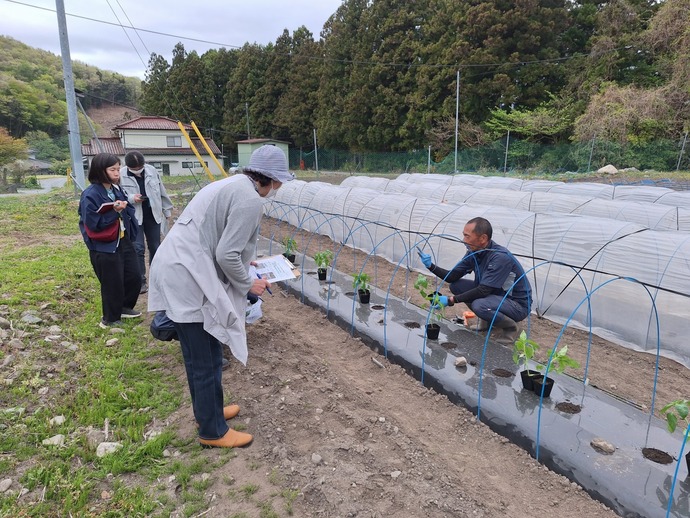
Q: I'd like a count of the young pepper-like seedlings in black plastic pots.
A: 8